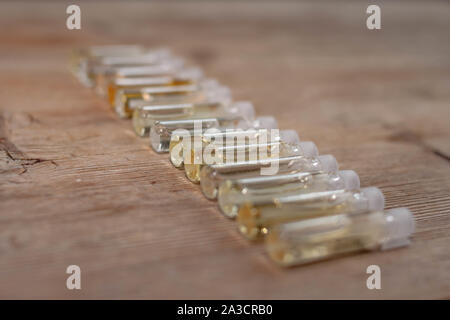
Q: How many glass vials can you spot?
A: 13